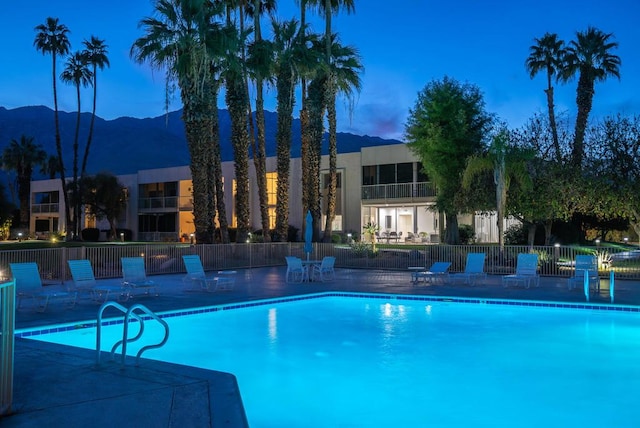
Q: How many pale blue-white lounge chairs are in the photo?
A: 8